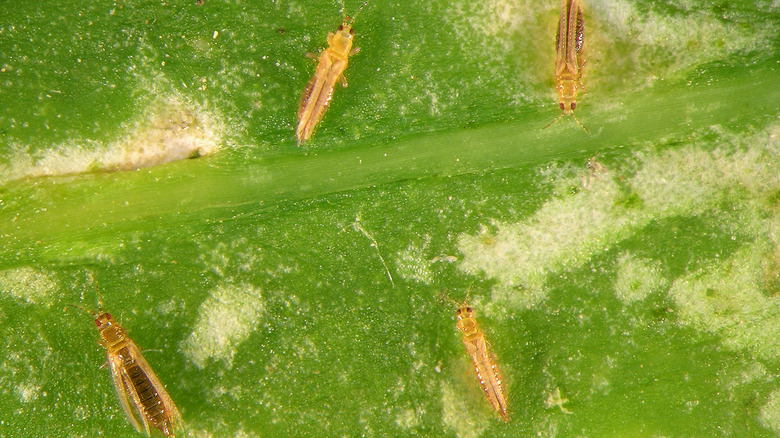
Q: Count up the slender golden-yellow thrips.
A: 4